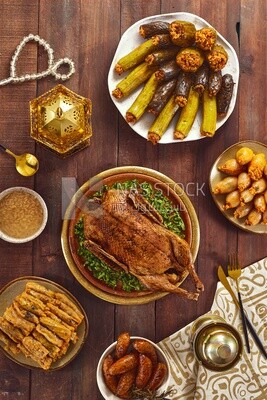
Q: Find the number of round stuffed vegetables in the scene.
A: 4